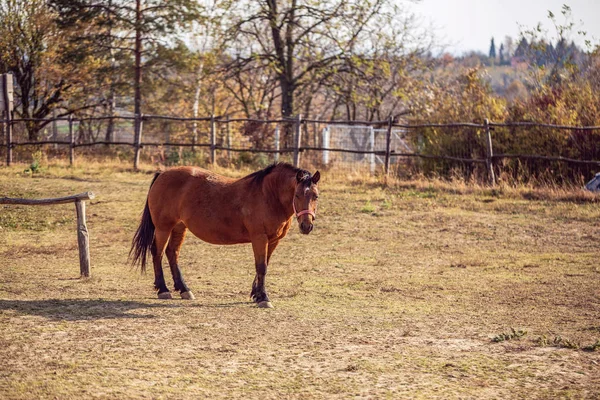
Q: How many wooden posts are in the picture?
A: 8